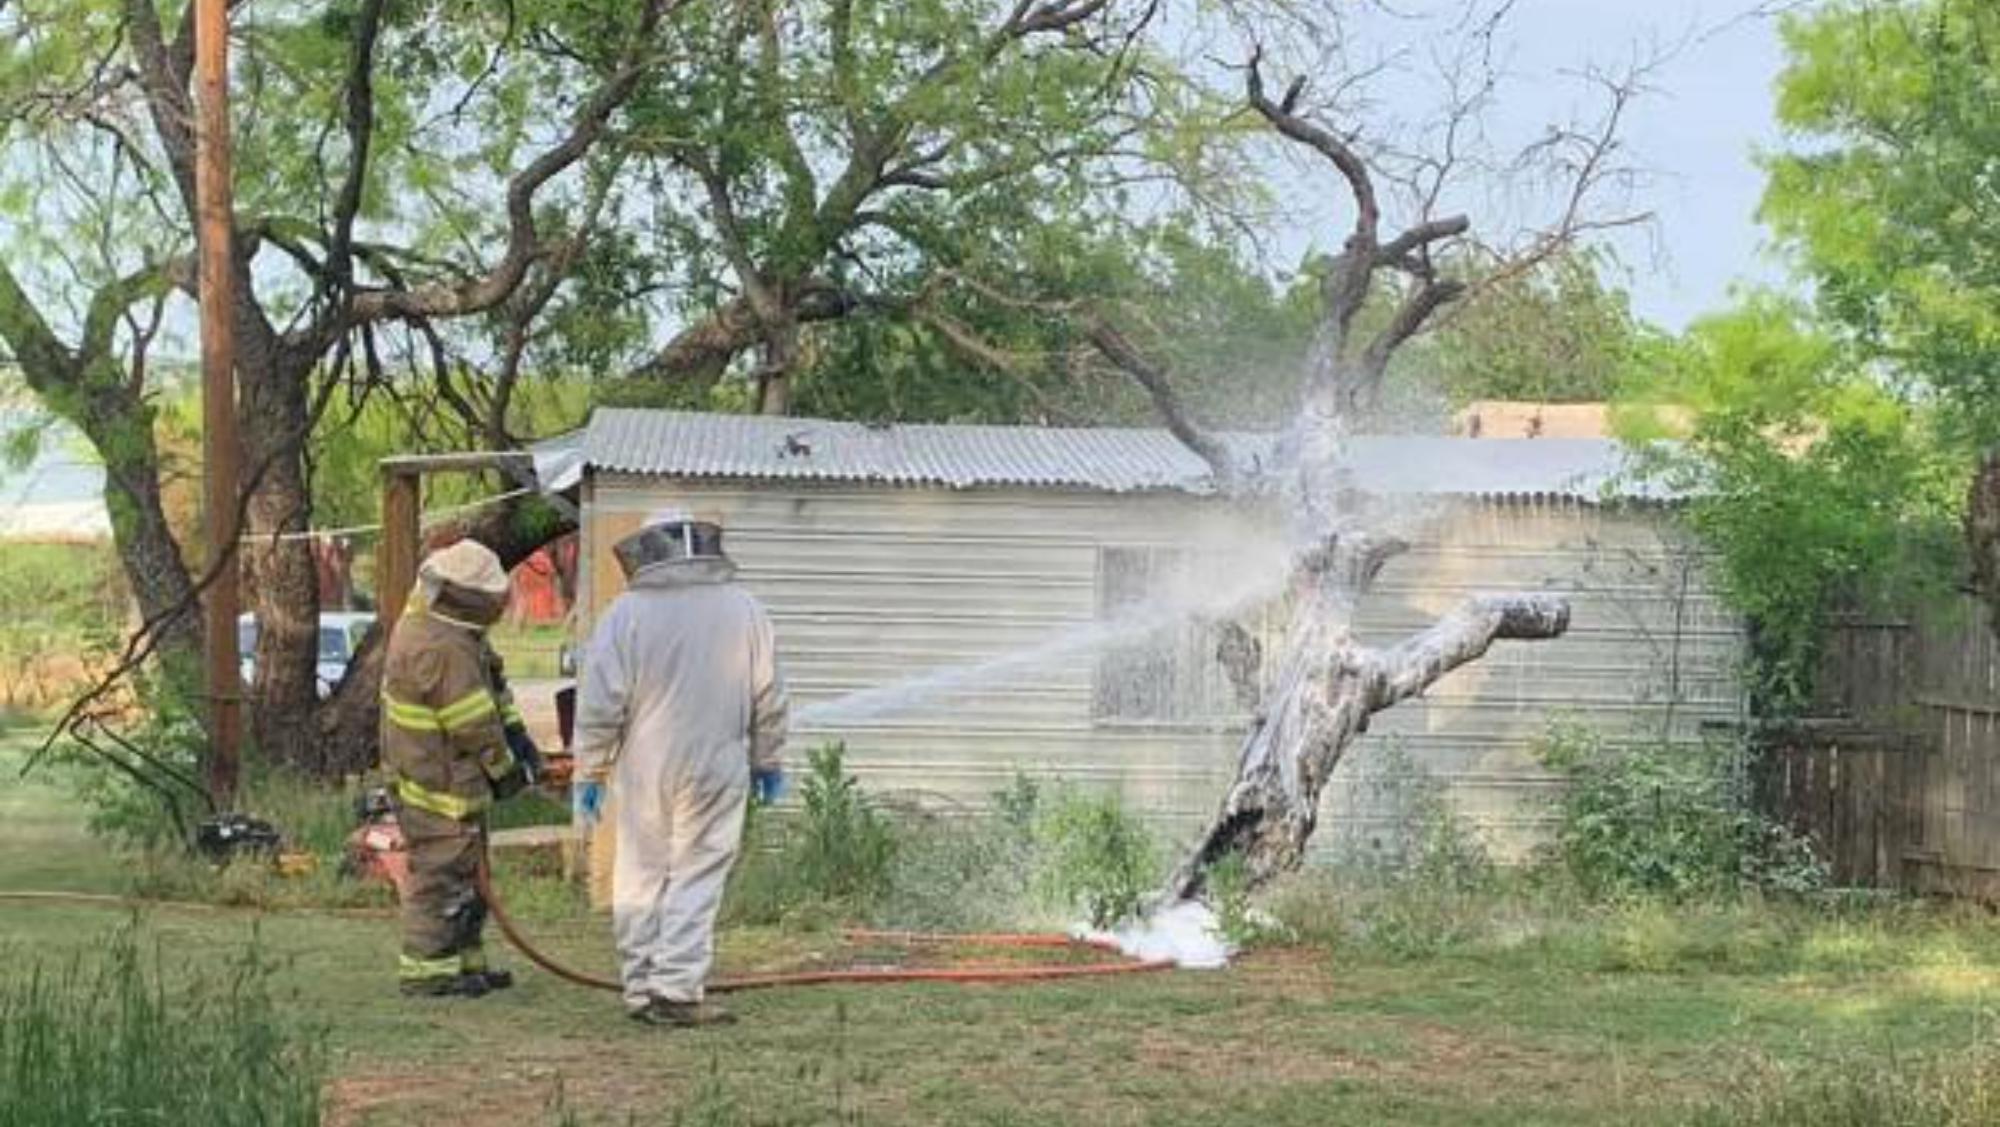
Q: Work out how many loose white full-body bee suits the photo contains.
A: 1